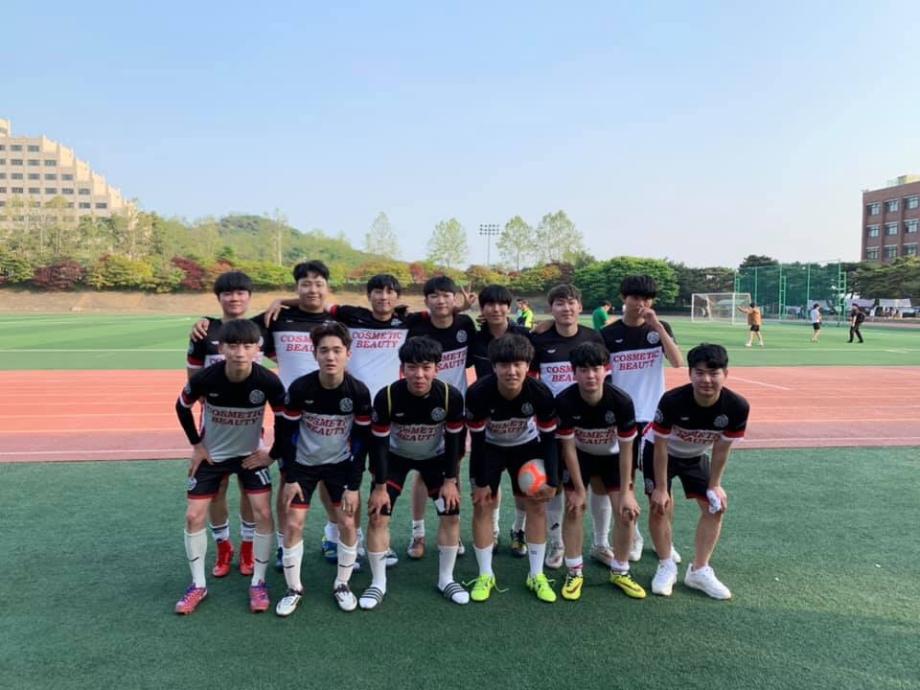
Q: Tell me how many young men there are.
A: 13